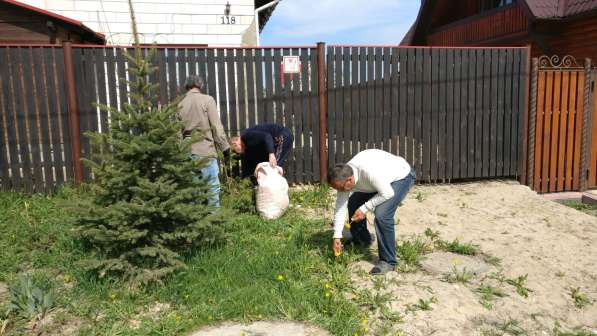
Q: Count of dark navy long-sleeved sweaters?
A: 1